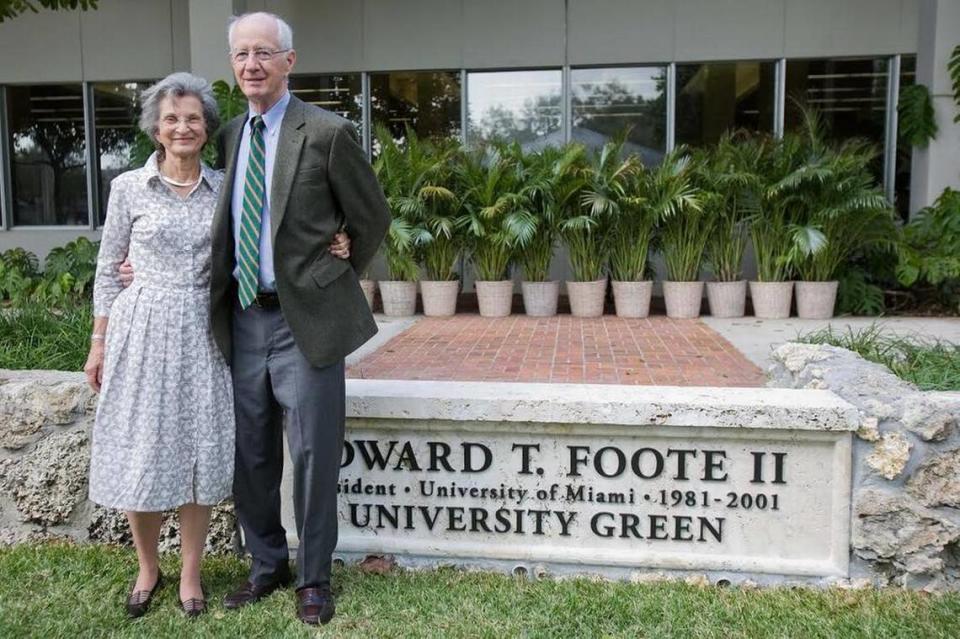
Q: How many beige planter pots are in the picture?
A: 11